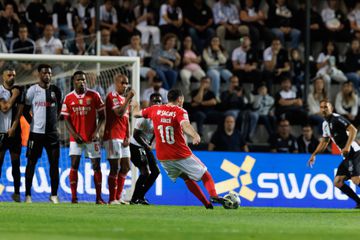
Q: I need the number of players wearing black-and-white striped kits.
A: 4